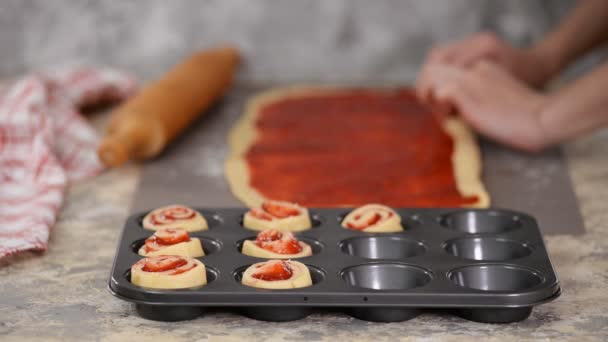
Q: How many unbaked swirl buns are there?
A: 7